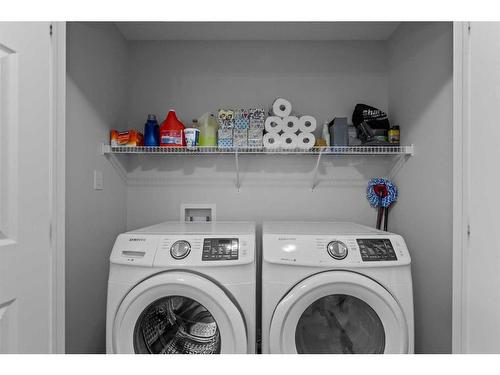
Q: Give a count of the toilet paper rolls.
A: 7